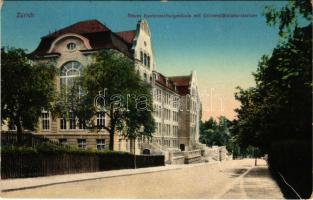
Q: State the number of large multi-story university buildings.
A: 1